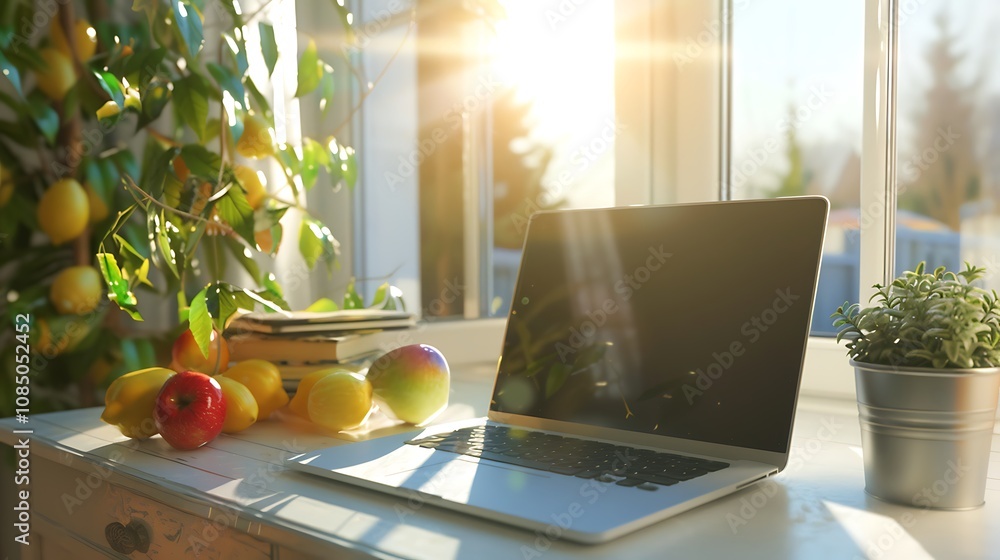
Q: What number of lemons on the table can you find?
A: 5